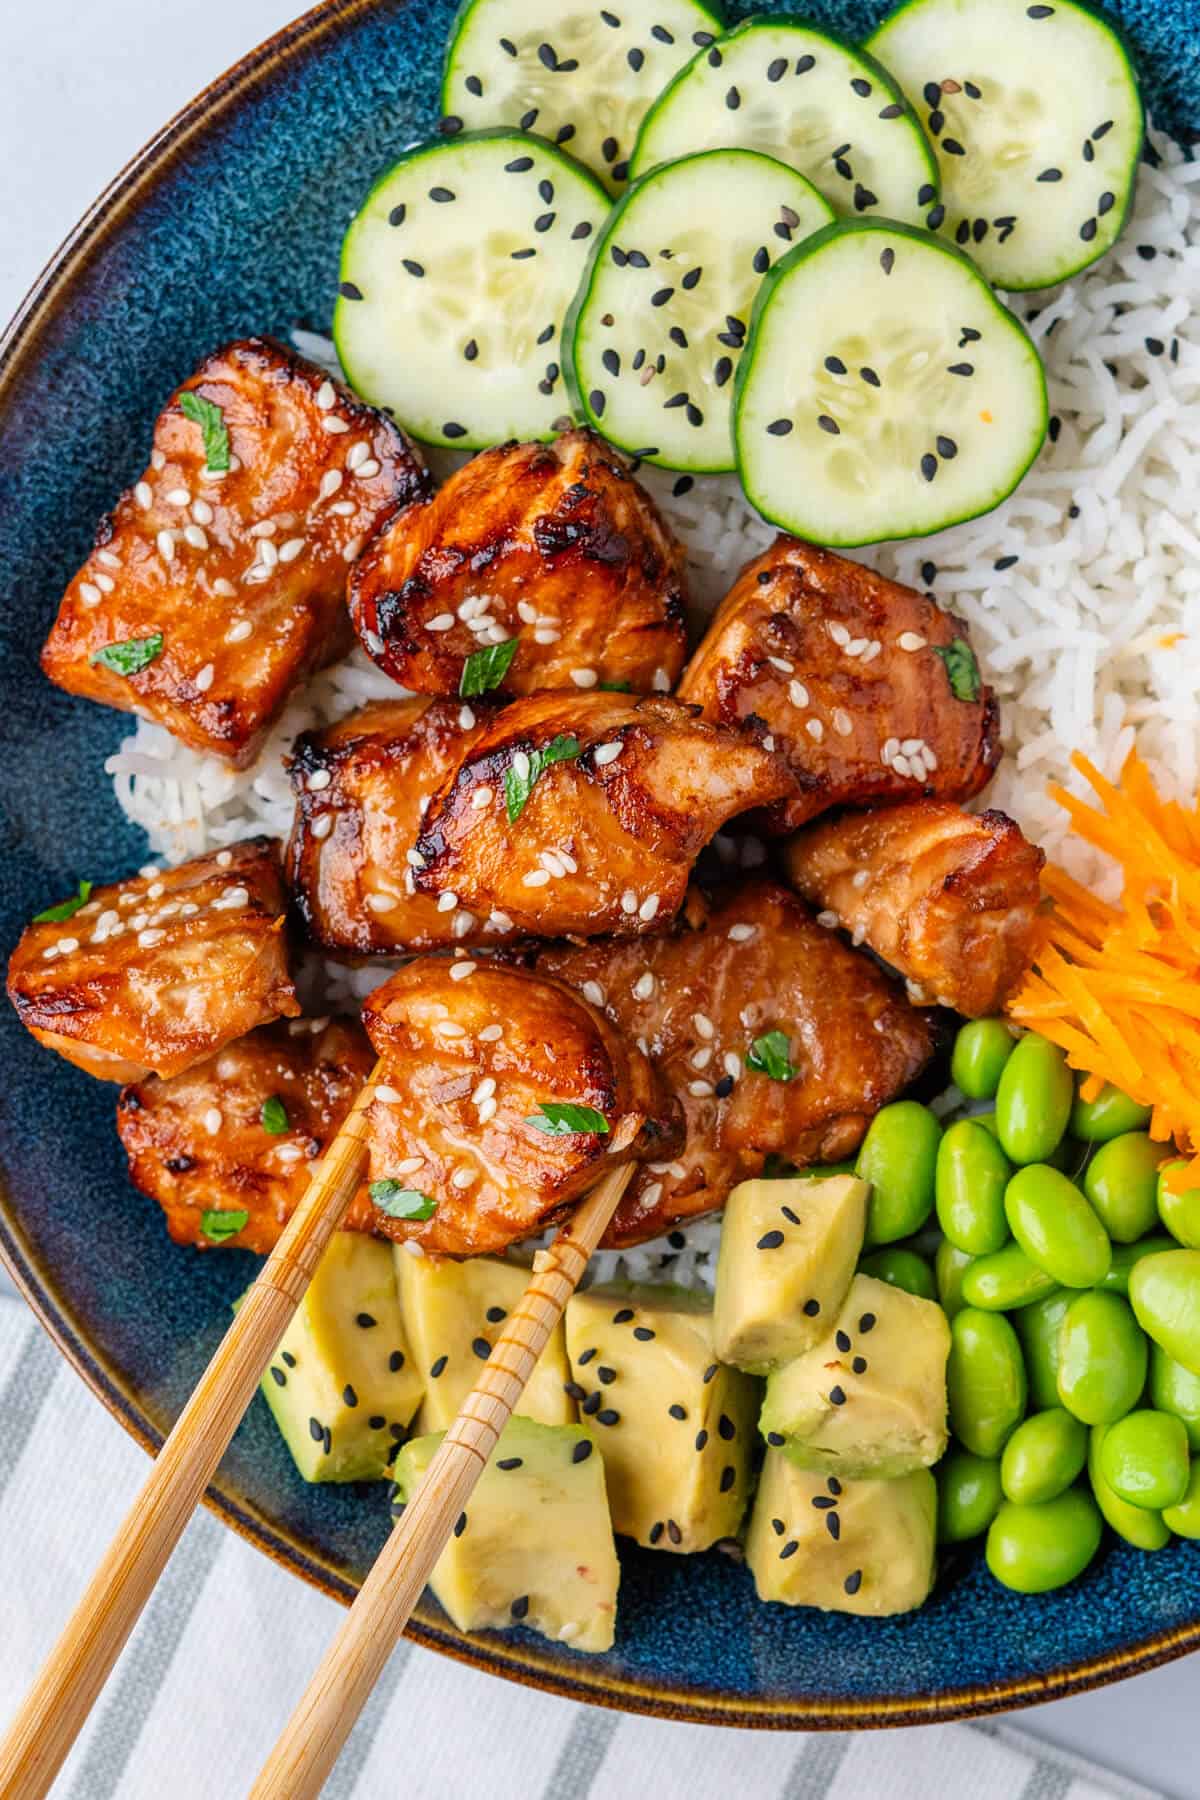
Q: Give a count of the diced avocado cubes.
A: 7